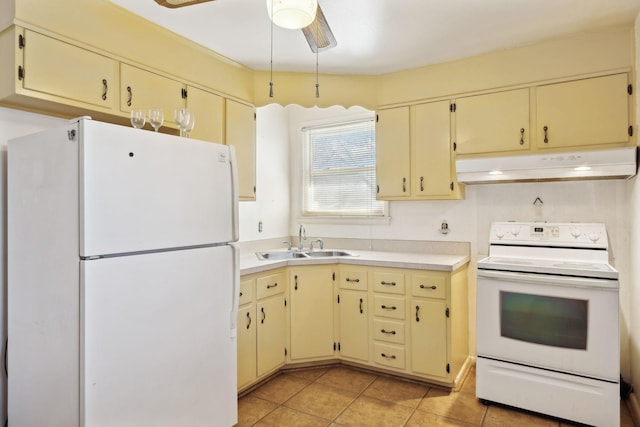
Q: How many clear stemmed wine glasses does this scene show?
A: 4